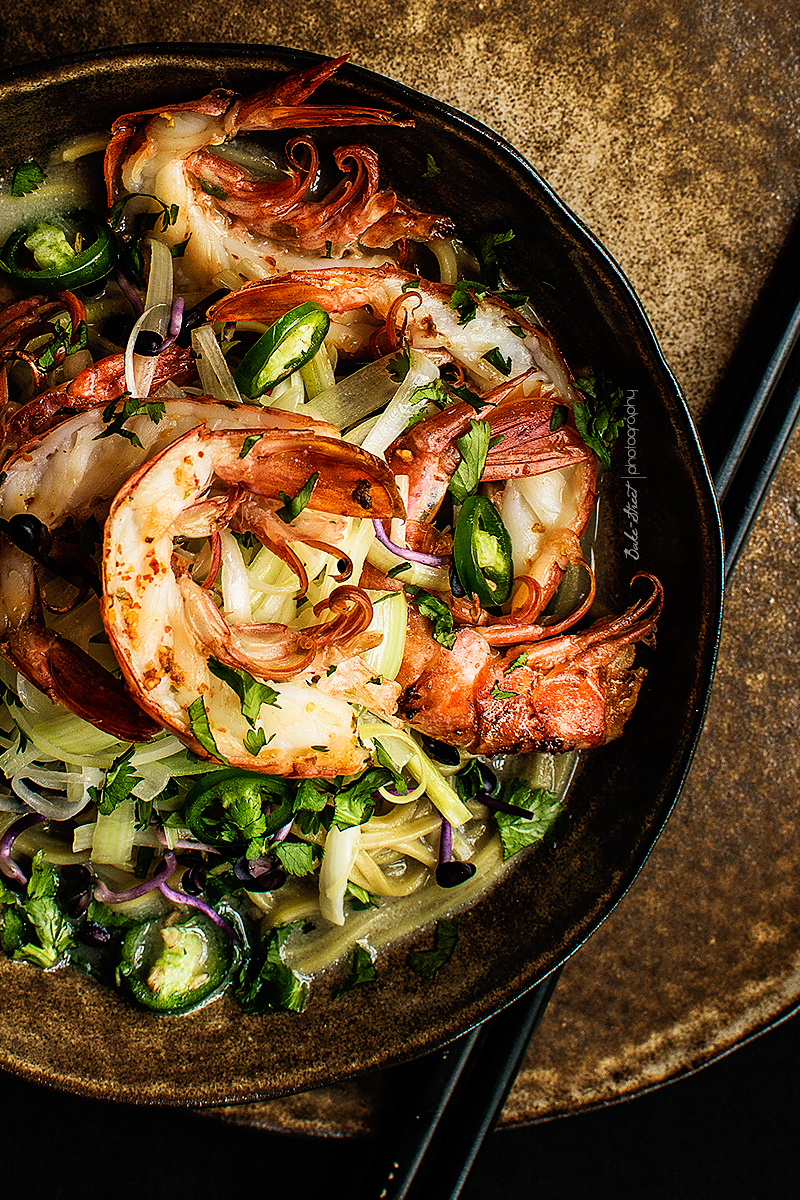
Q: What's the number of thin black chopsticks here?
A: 2